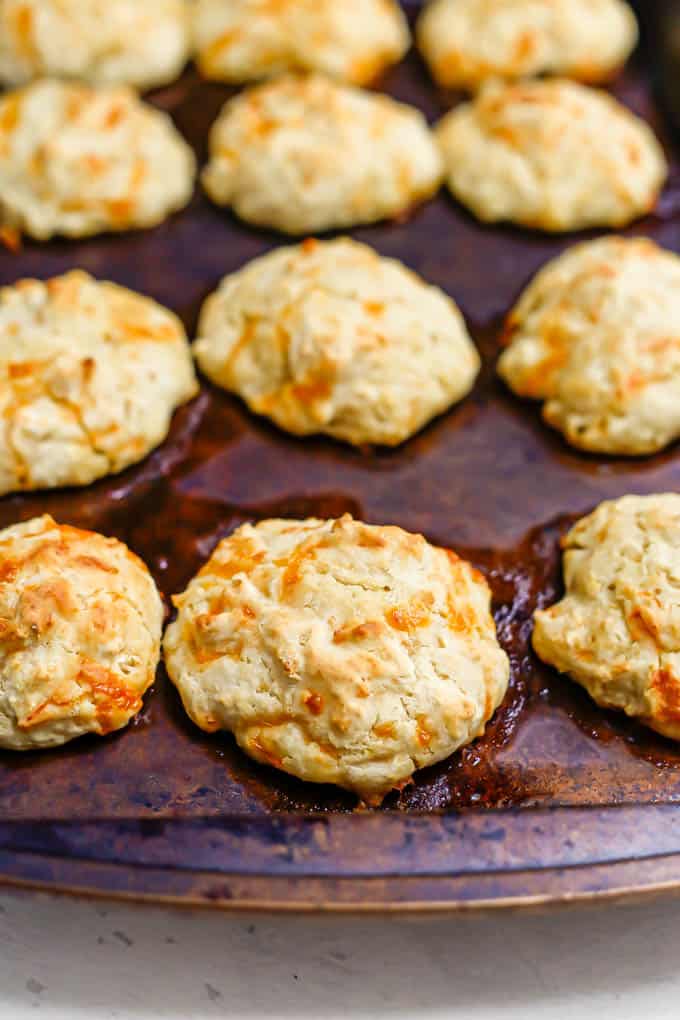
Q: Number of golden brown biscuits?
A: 12